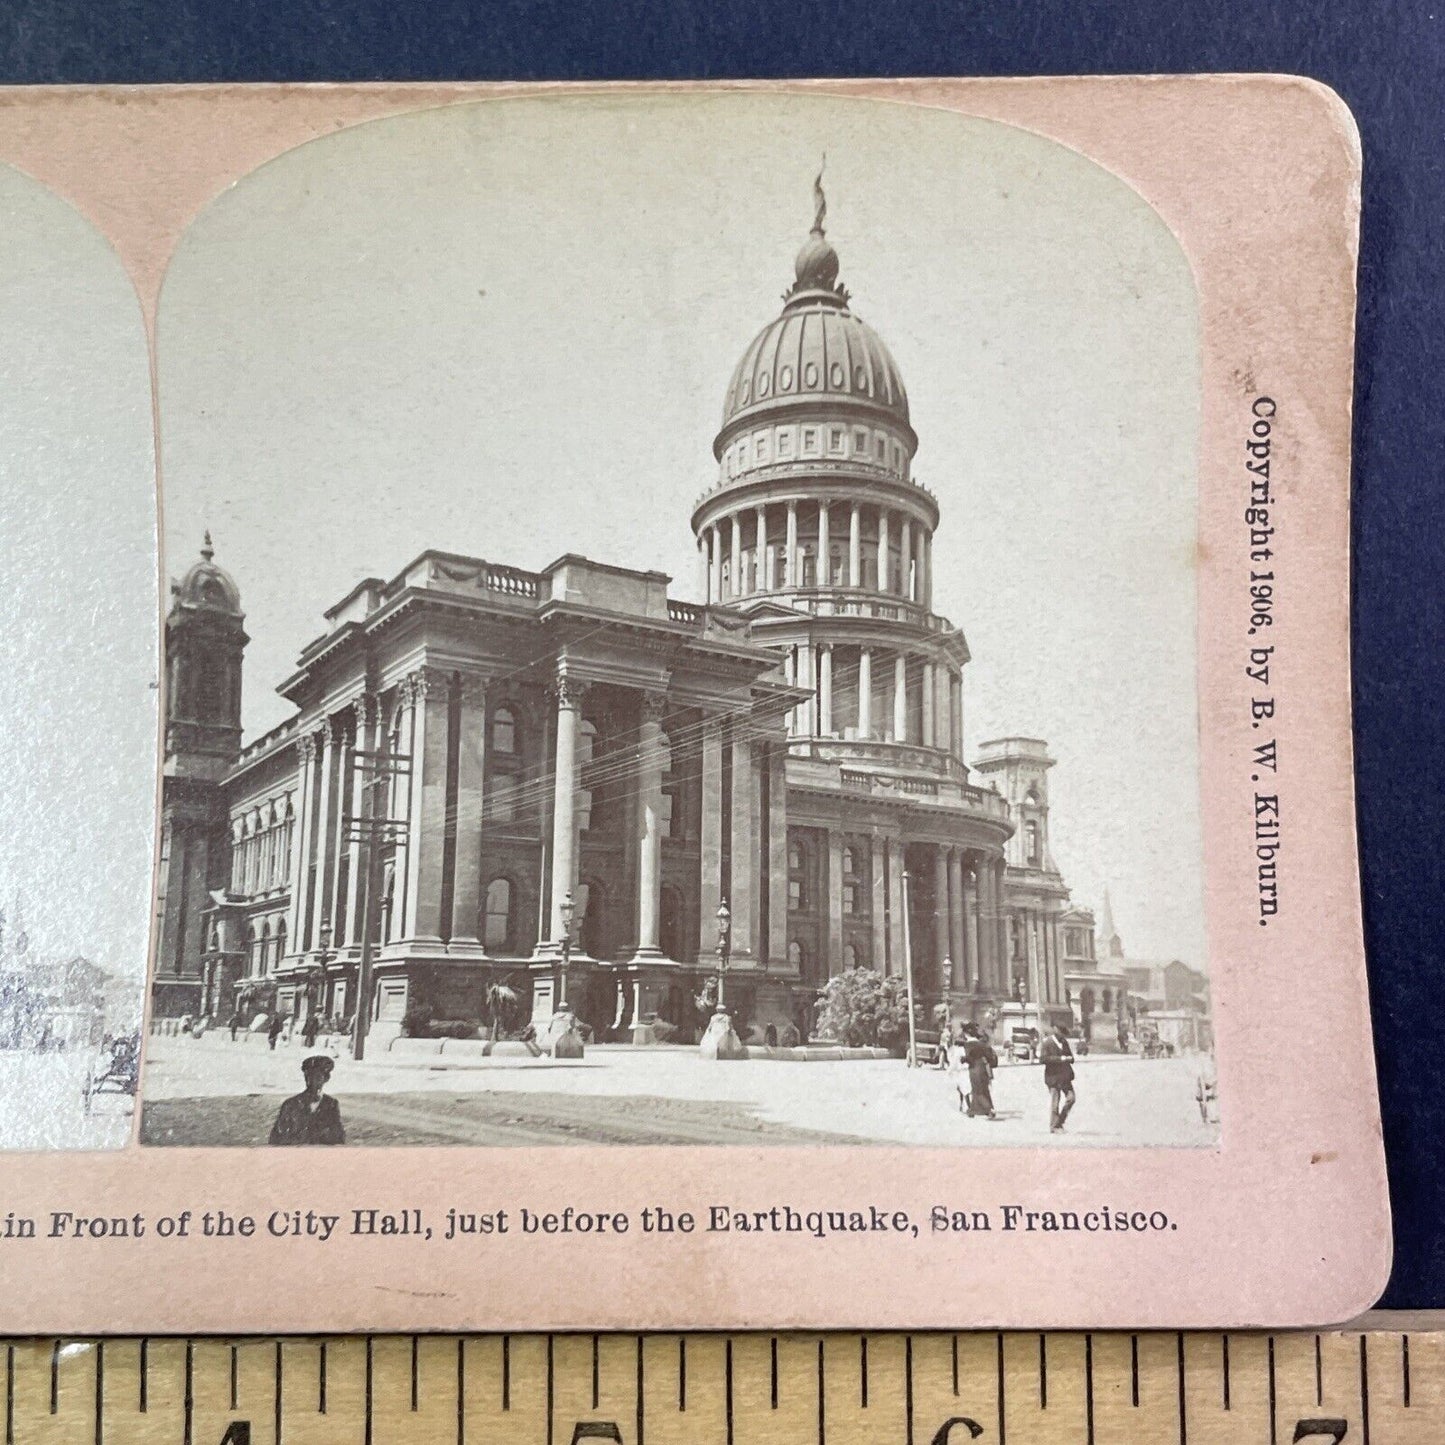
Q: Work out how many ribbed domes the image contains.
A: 1